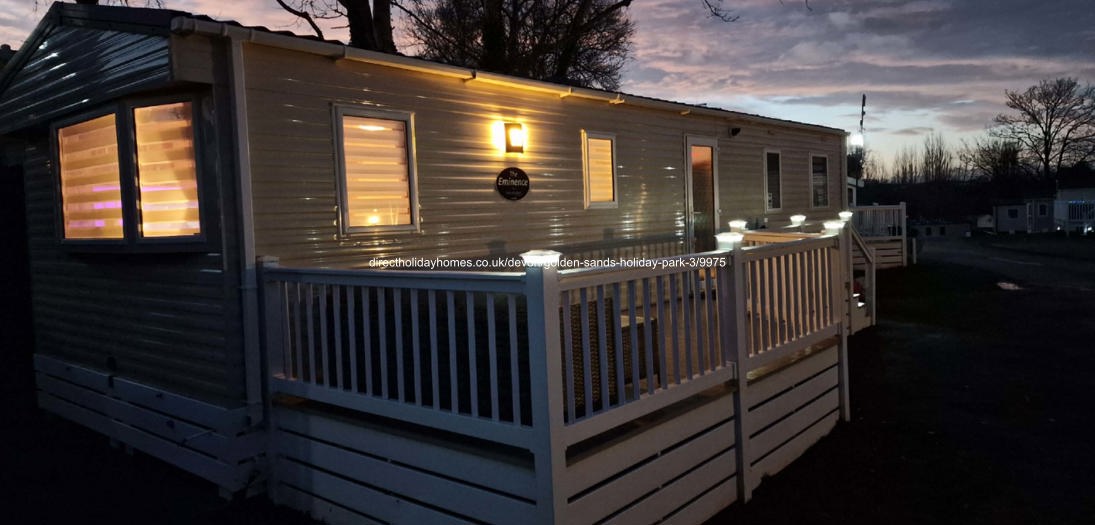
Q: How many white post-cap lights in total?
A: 6